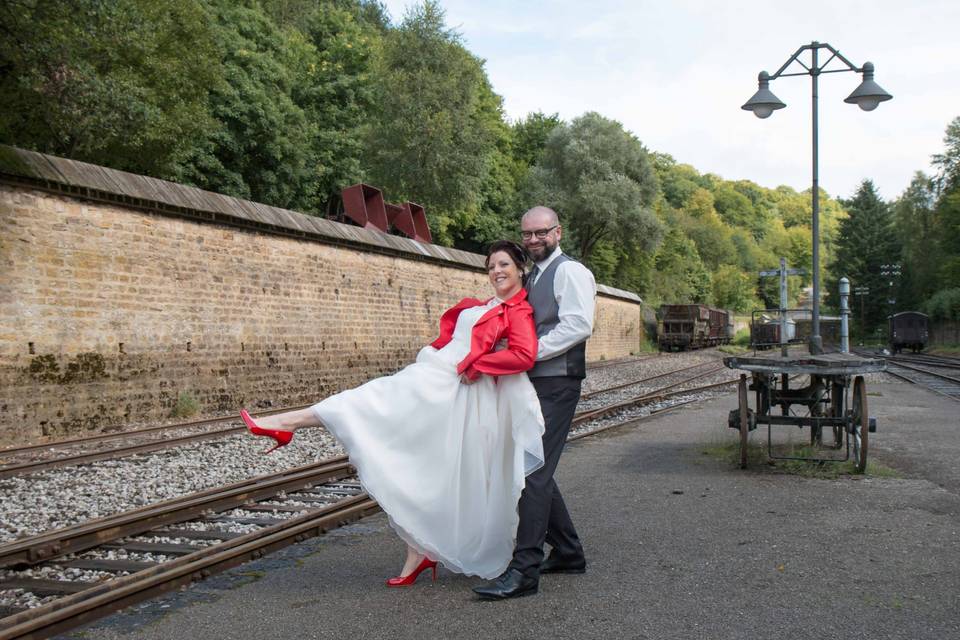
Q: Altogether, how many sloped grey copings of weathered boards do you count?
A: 1